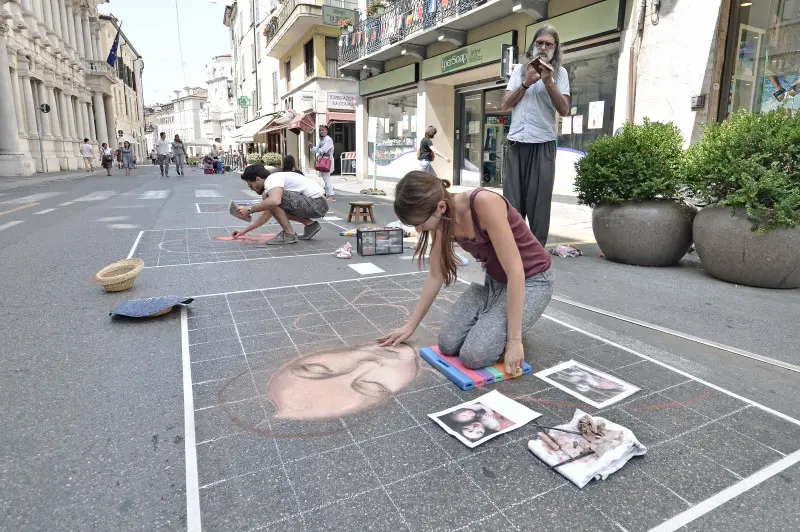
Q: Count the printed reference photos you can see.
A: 2